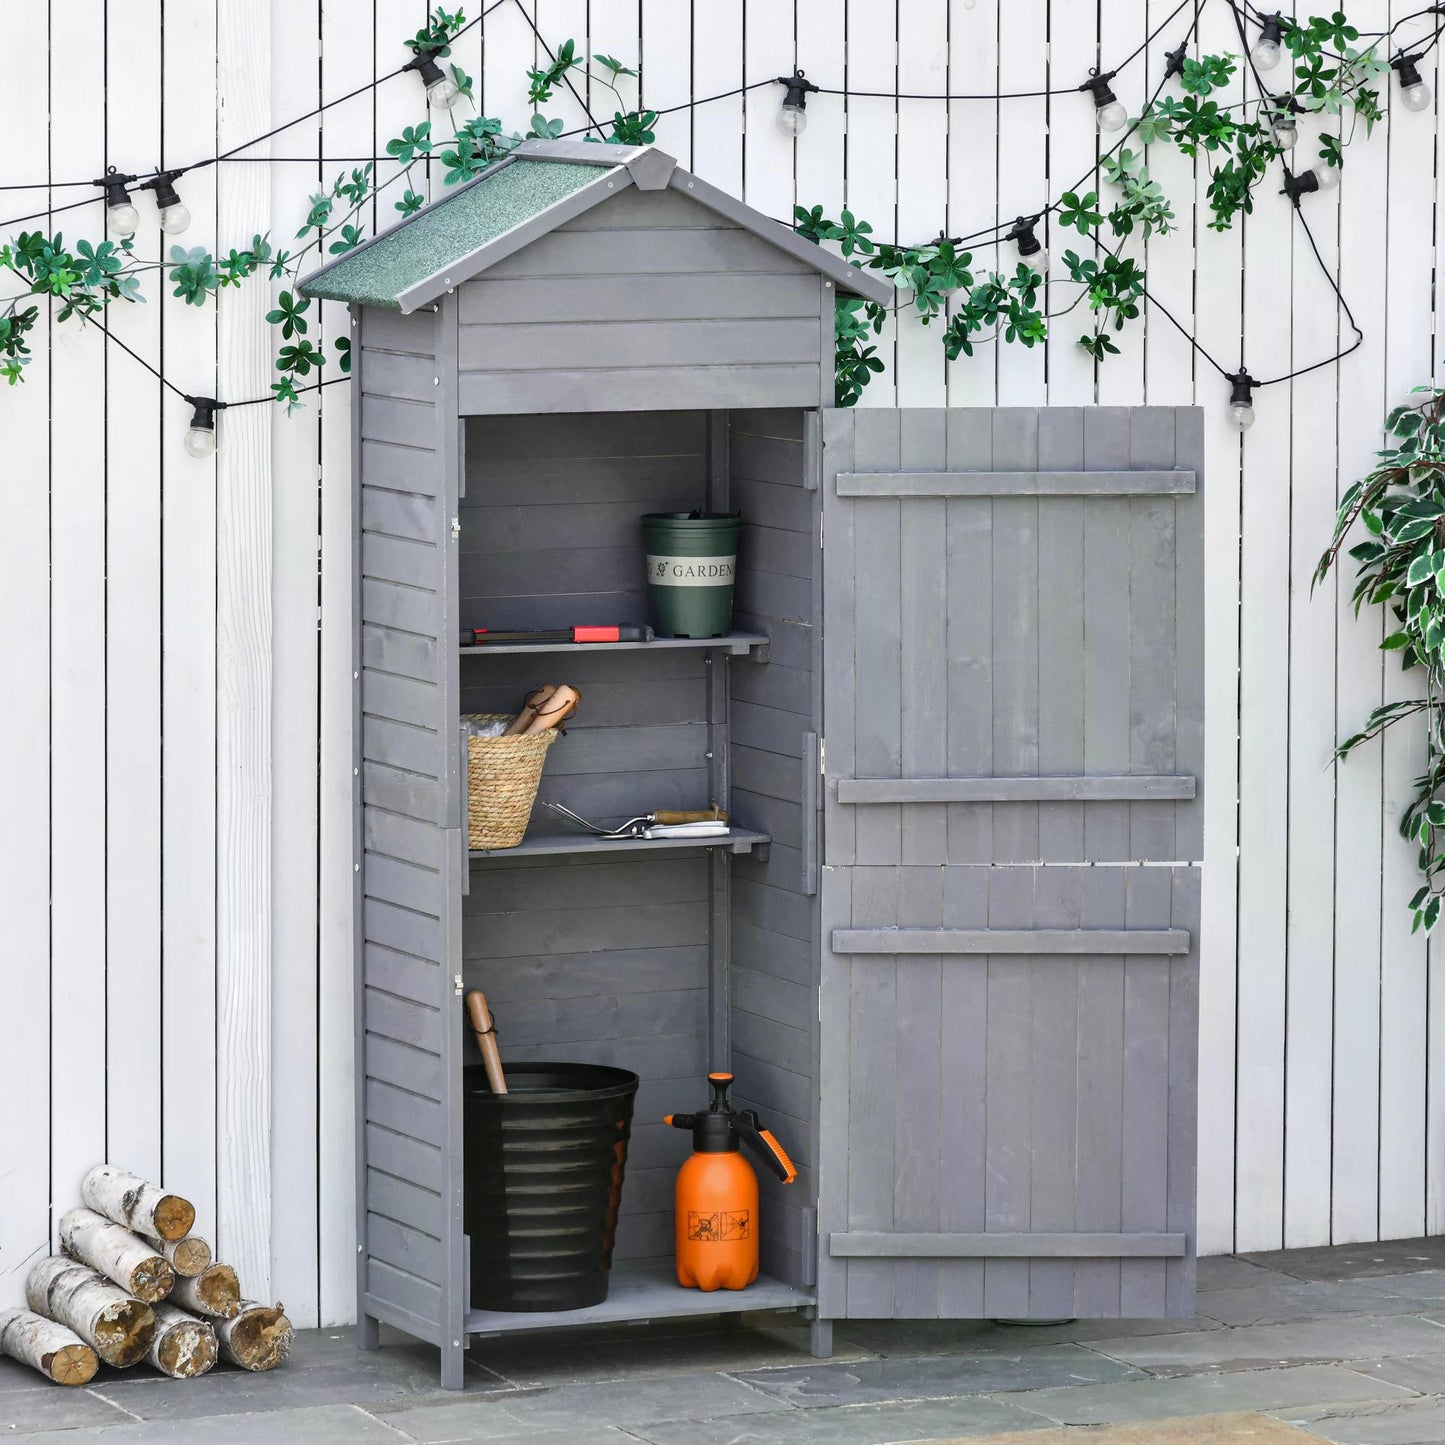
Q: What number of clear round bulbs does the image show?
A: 12